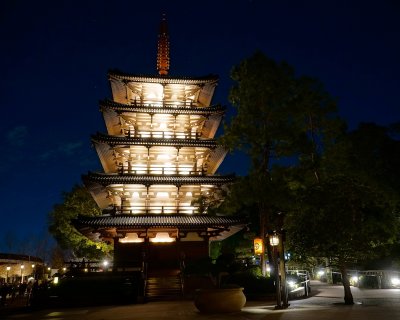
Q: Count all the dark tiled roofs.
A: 5